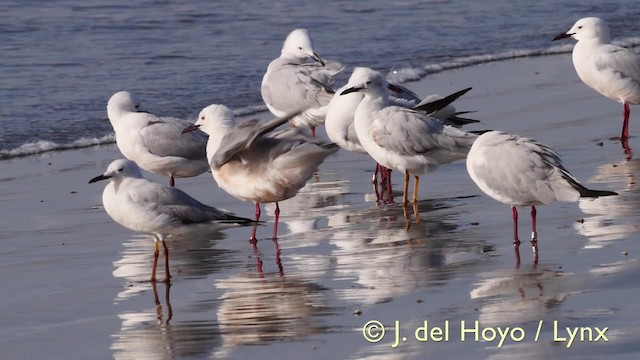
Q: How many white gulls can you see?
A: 8